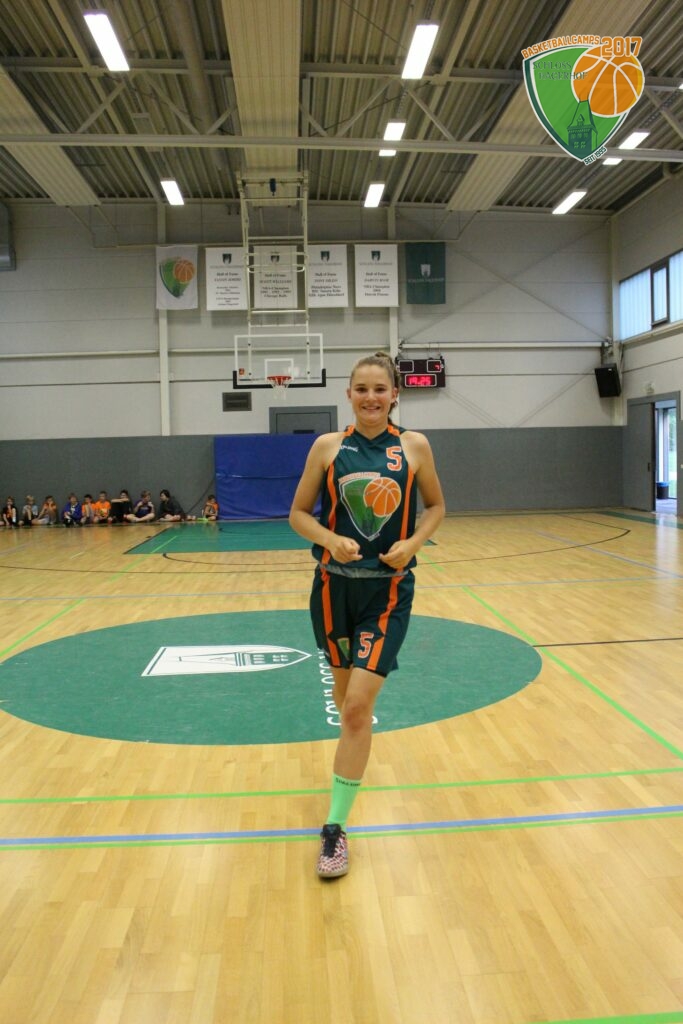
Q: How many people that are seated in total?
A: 10